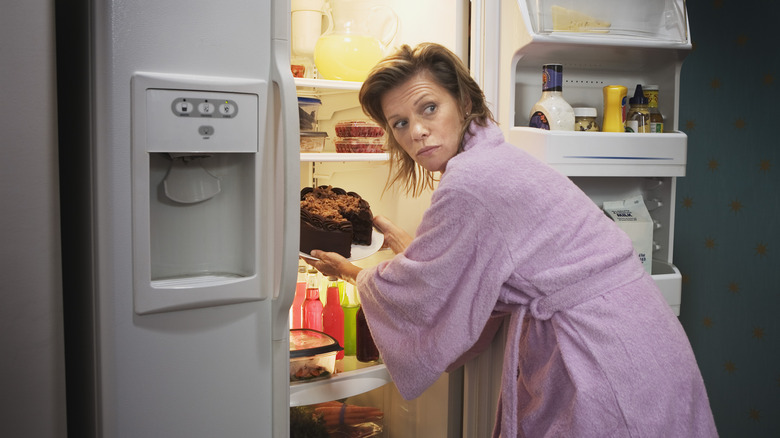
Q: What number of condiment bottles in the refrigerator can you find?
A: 5